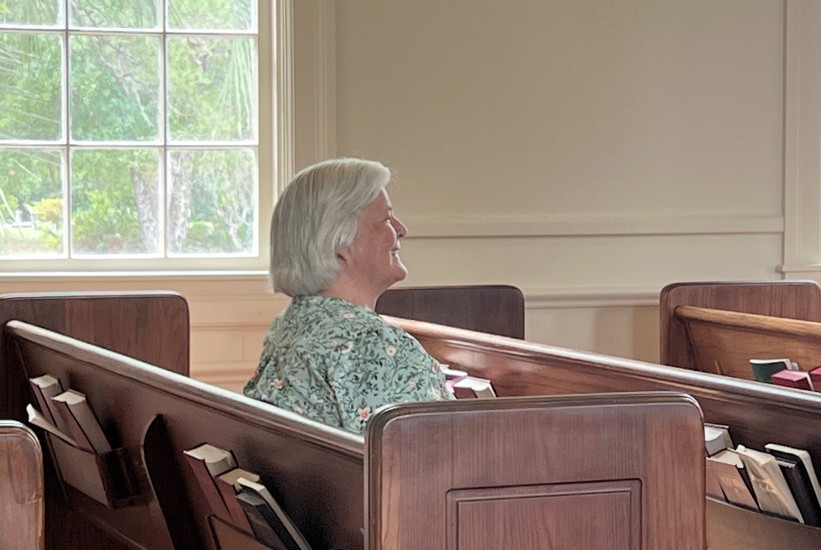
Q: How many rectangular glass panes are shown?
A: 9